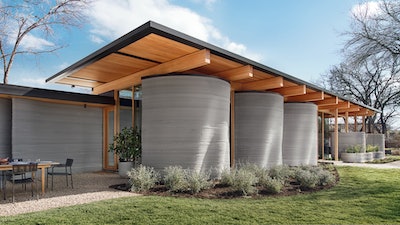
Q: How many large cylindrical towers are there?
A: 3